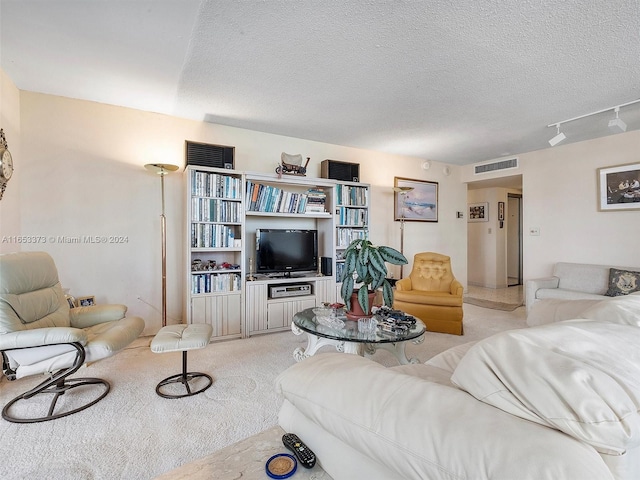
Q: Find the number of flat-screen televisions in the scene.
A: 1